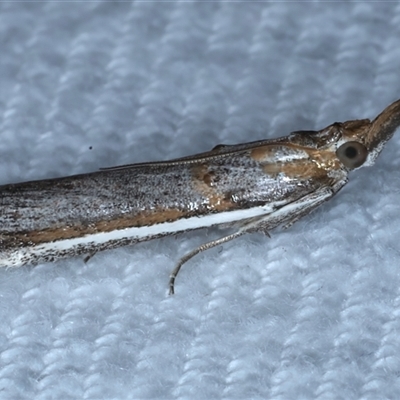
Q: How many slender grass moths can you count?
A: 1